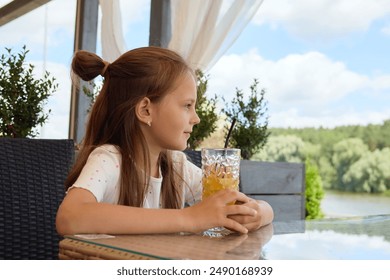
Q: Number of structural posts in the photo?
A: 2